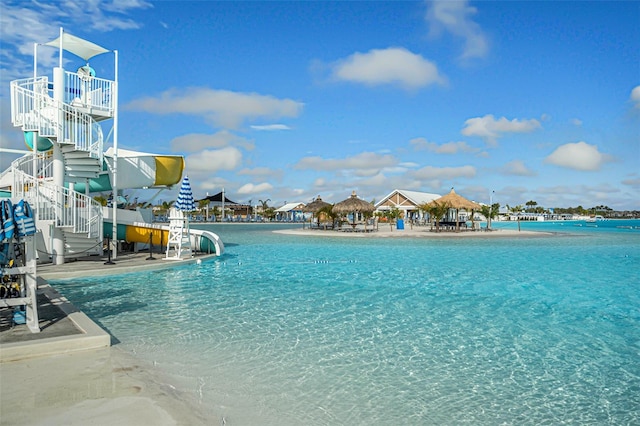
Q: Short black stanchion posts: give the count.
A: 2